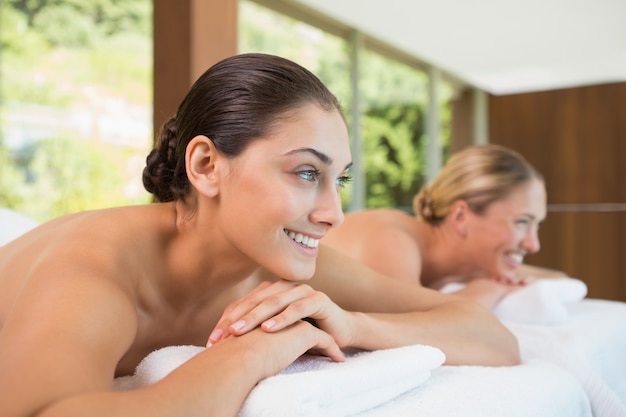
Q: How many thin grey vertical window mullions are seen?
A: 3